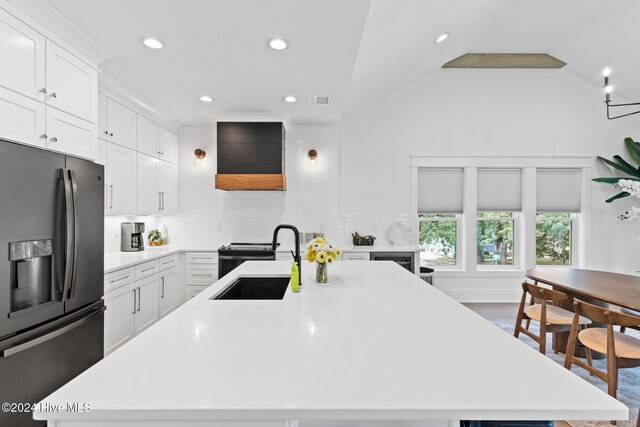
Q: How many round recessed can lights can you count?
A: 5